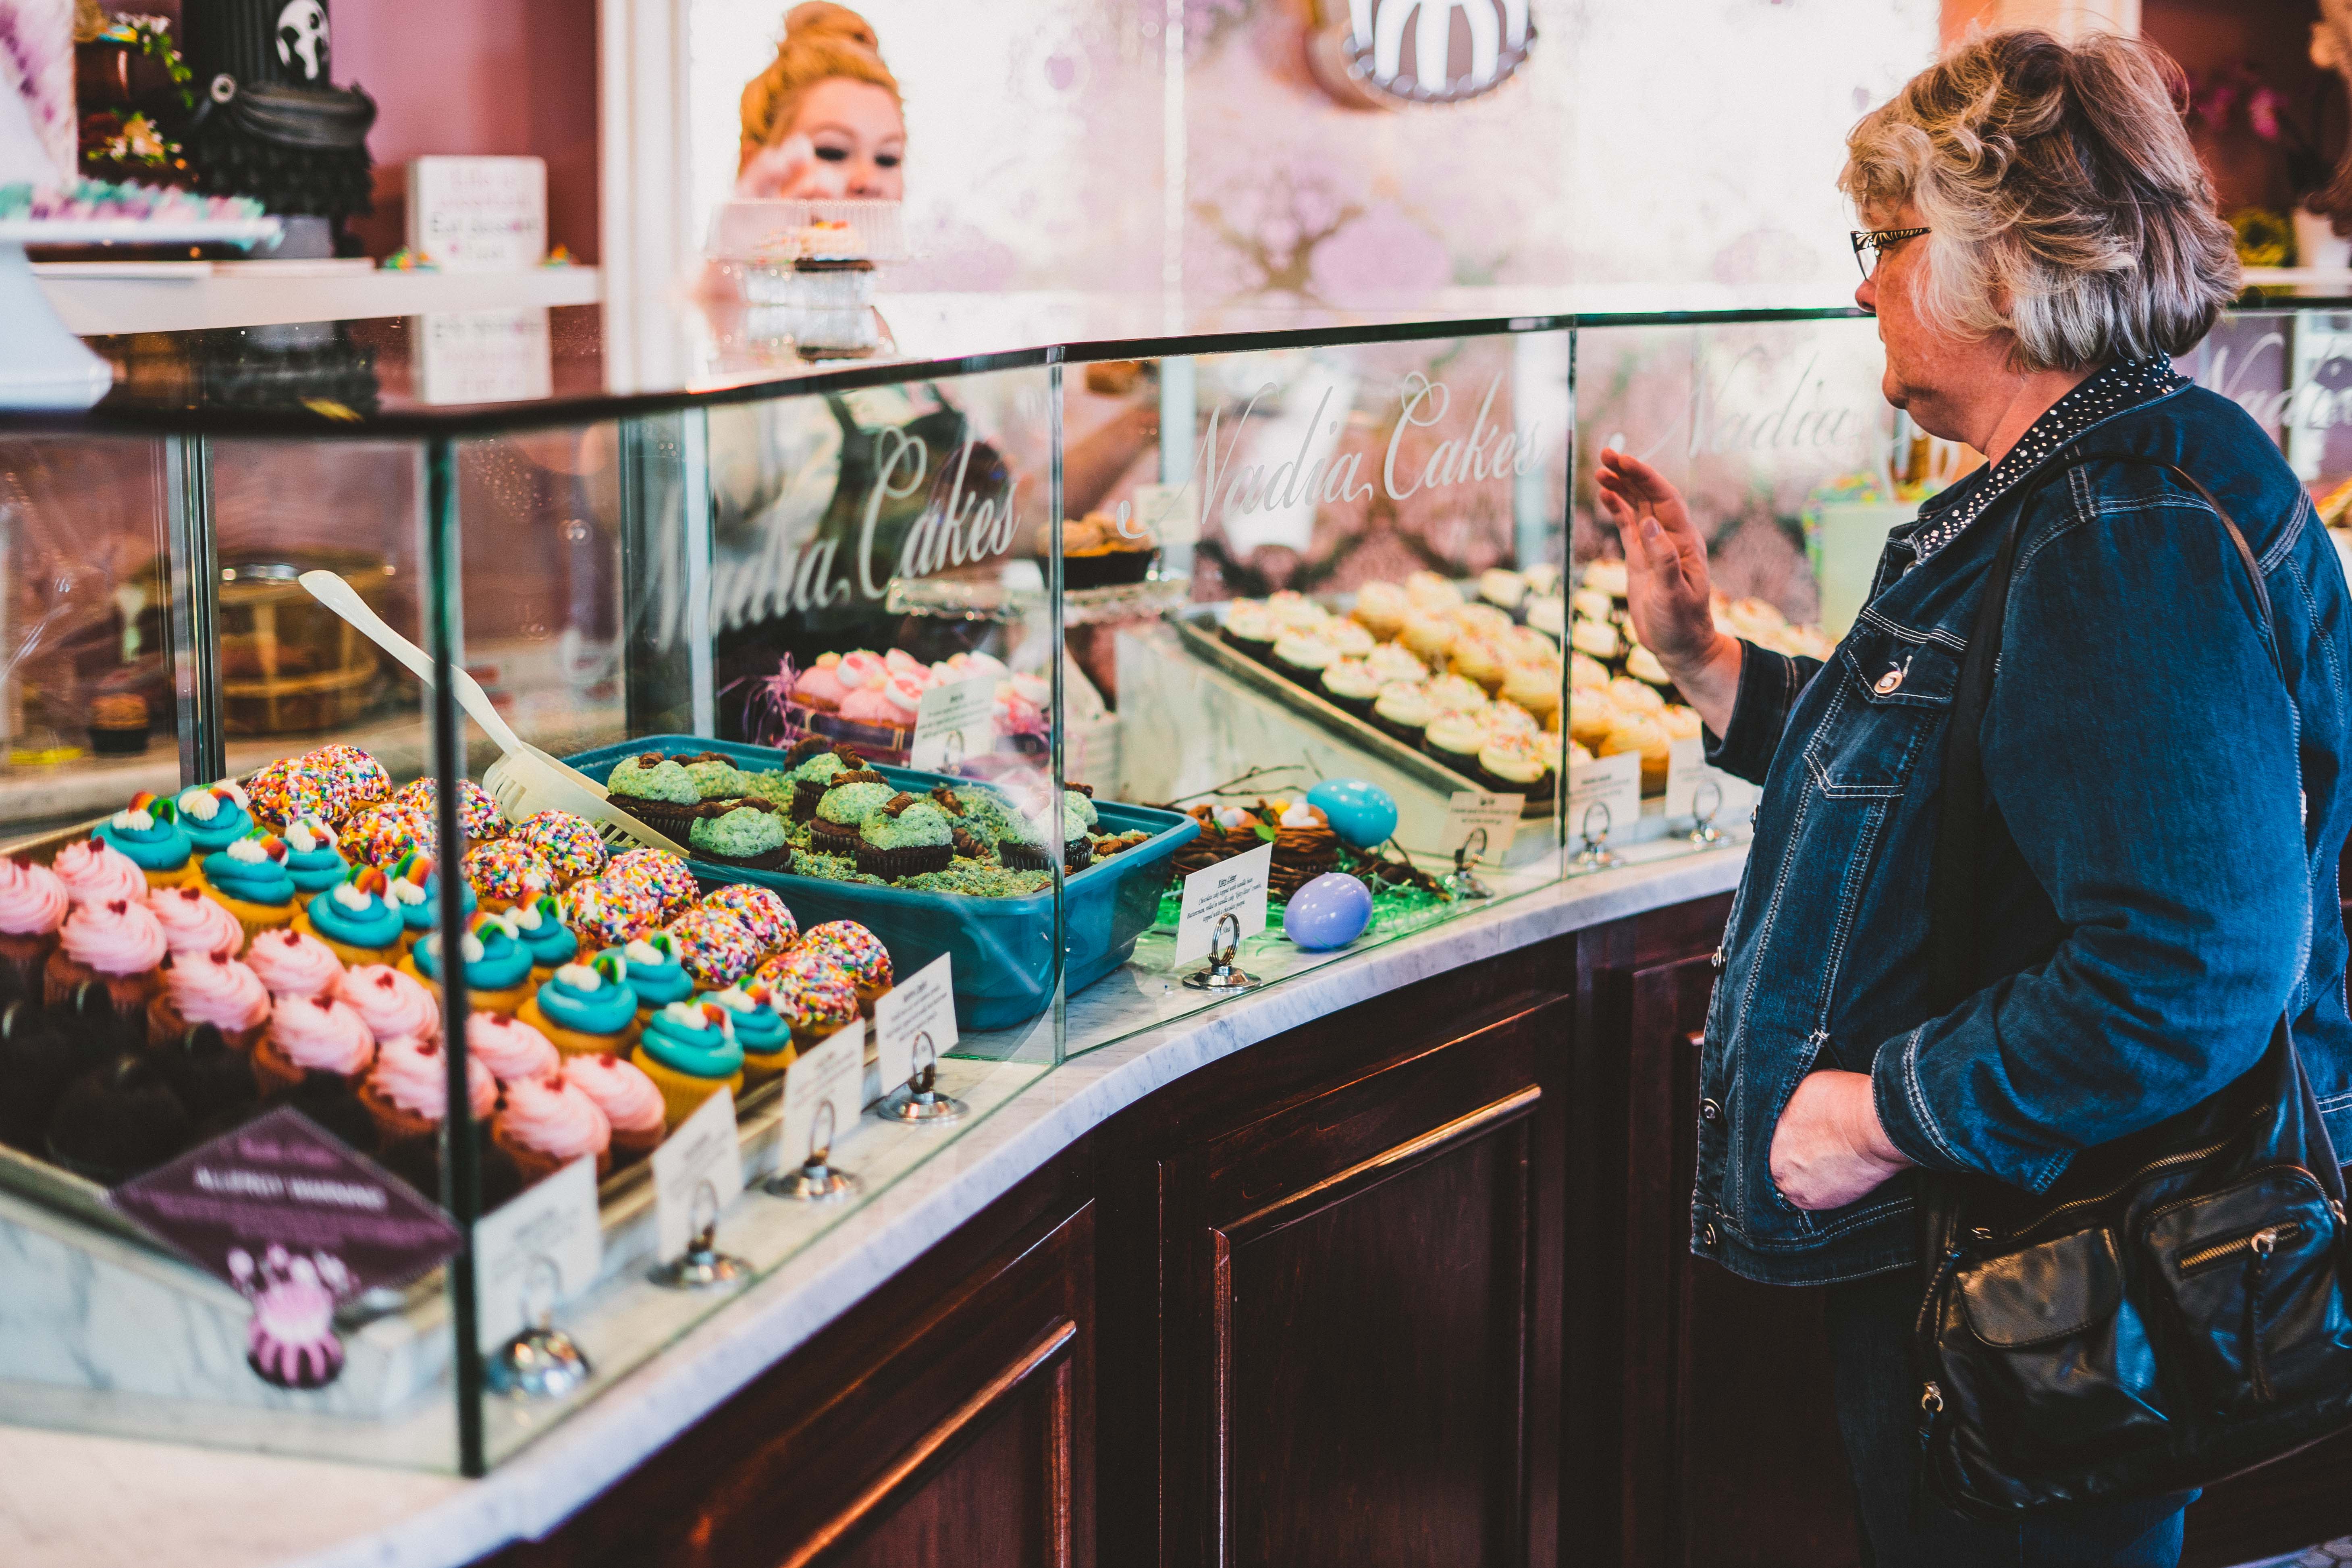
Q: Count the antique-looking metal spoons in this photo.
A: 0